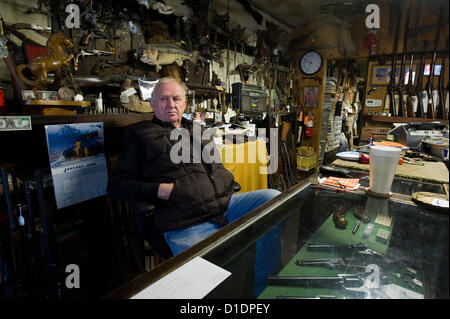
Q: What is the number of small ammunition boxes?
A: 2